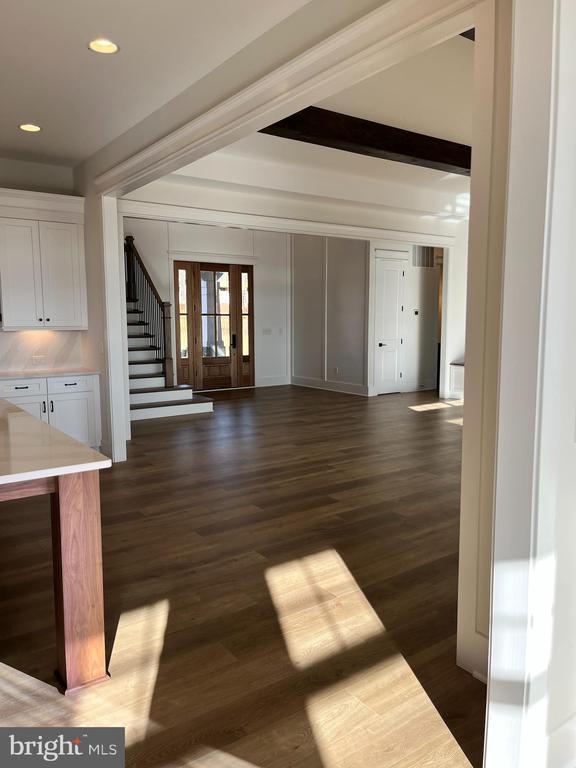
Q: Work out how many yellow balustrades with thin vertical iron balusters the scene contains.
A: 0